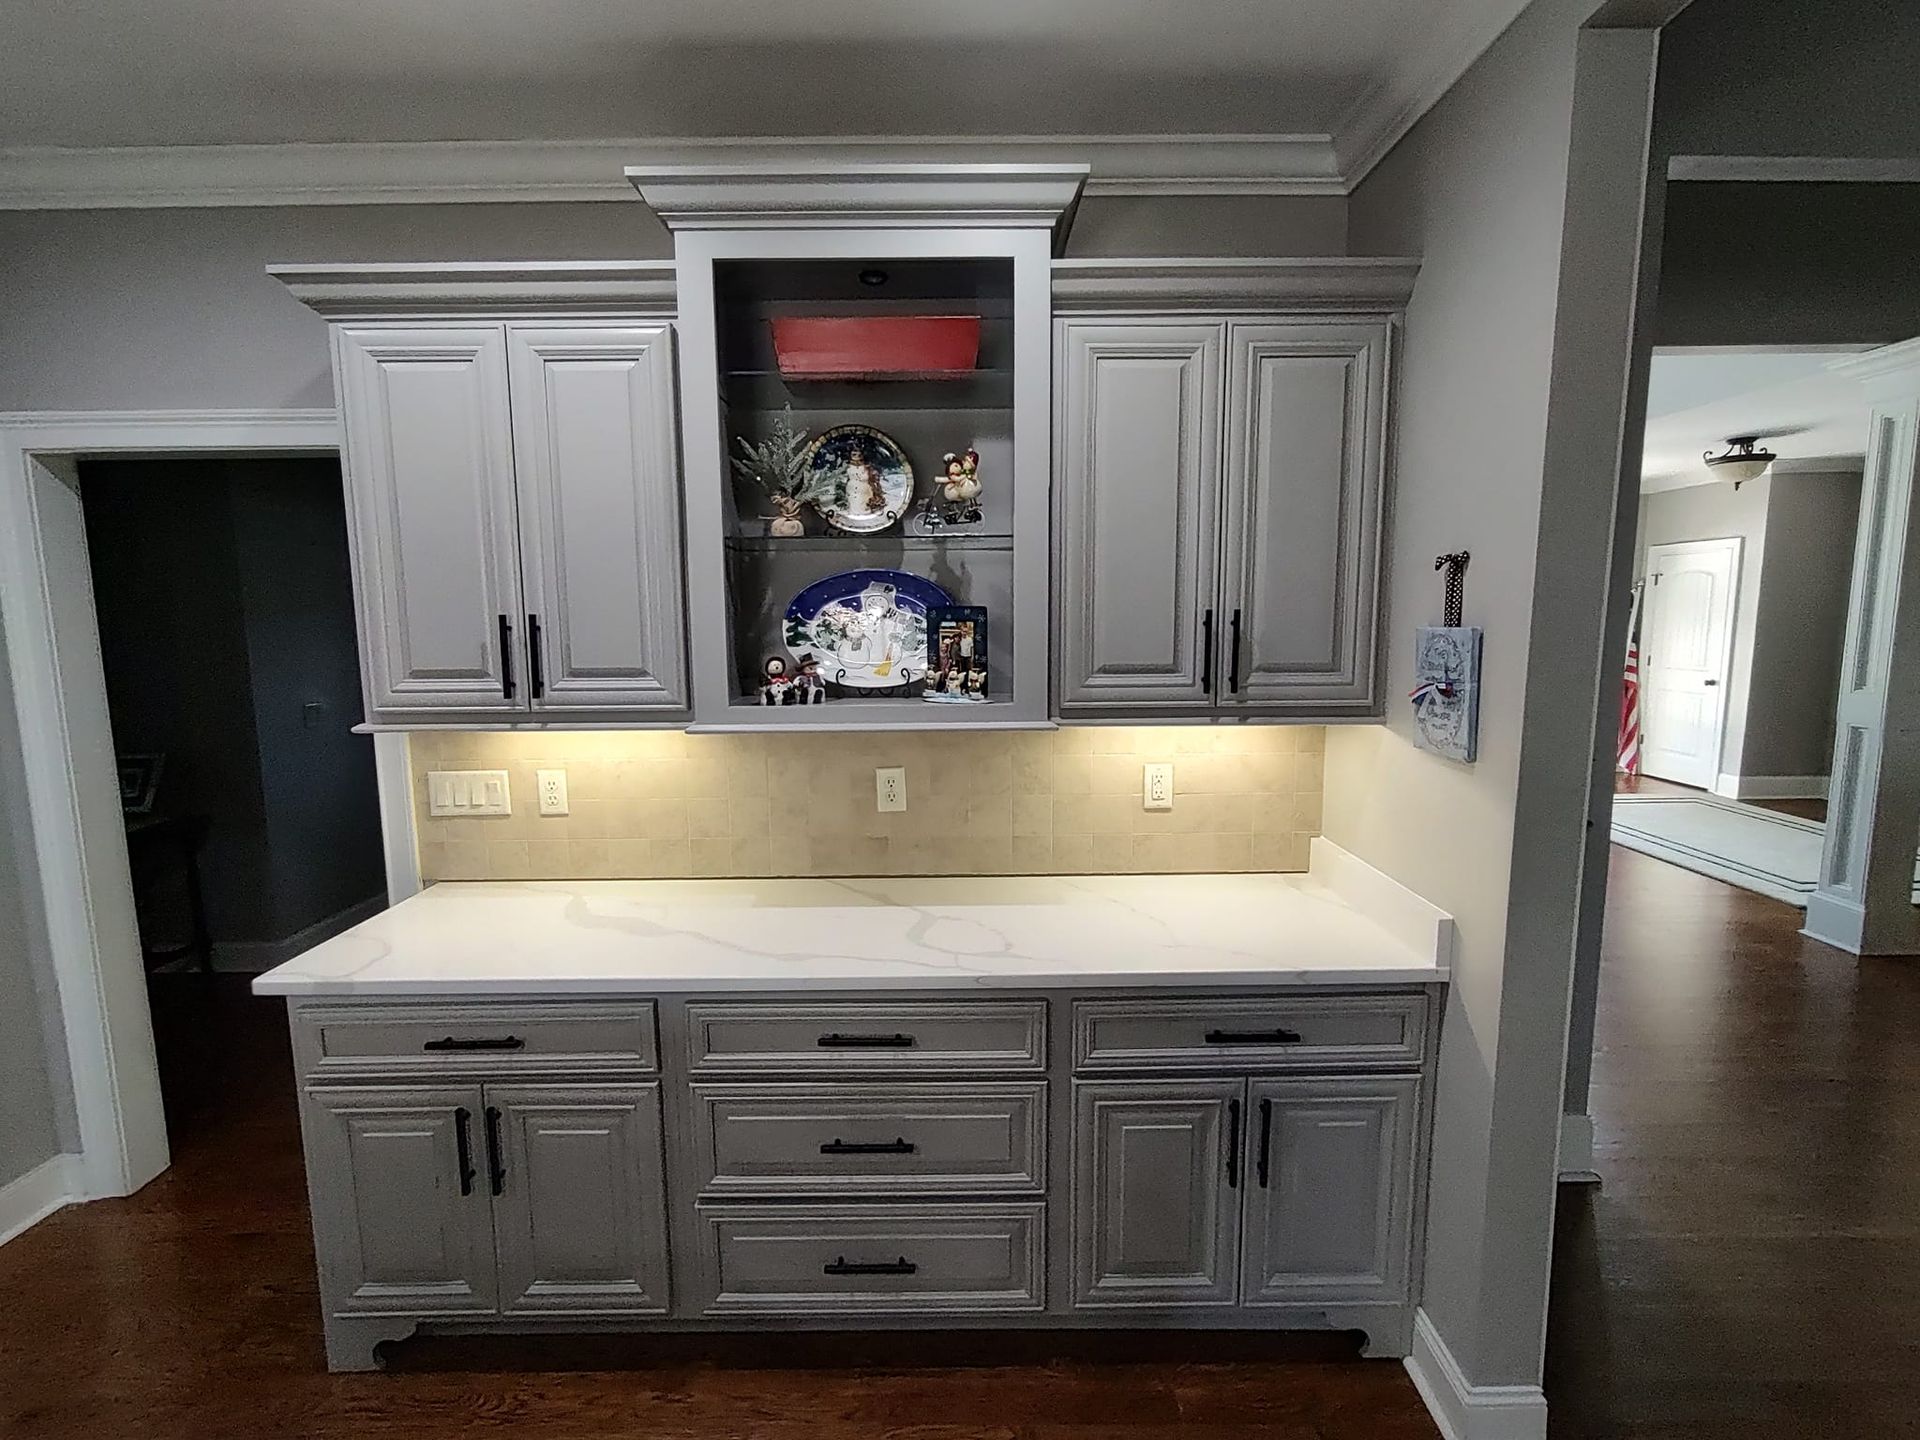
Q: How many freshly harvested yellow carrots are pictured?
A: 0